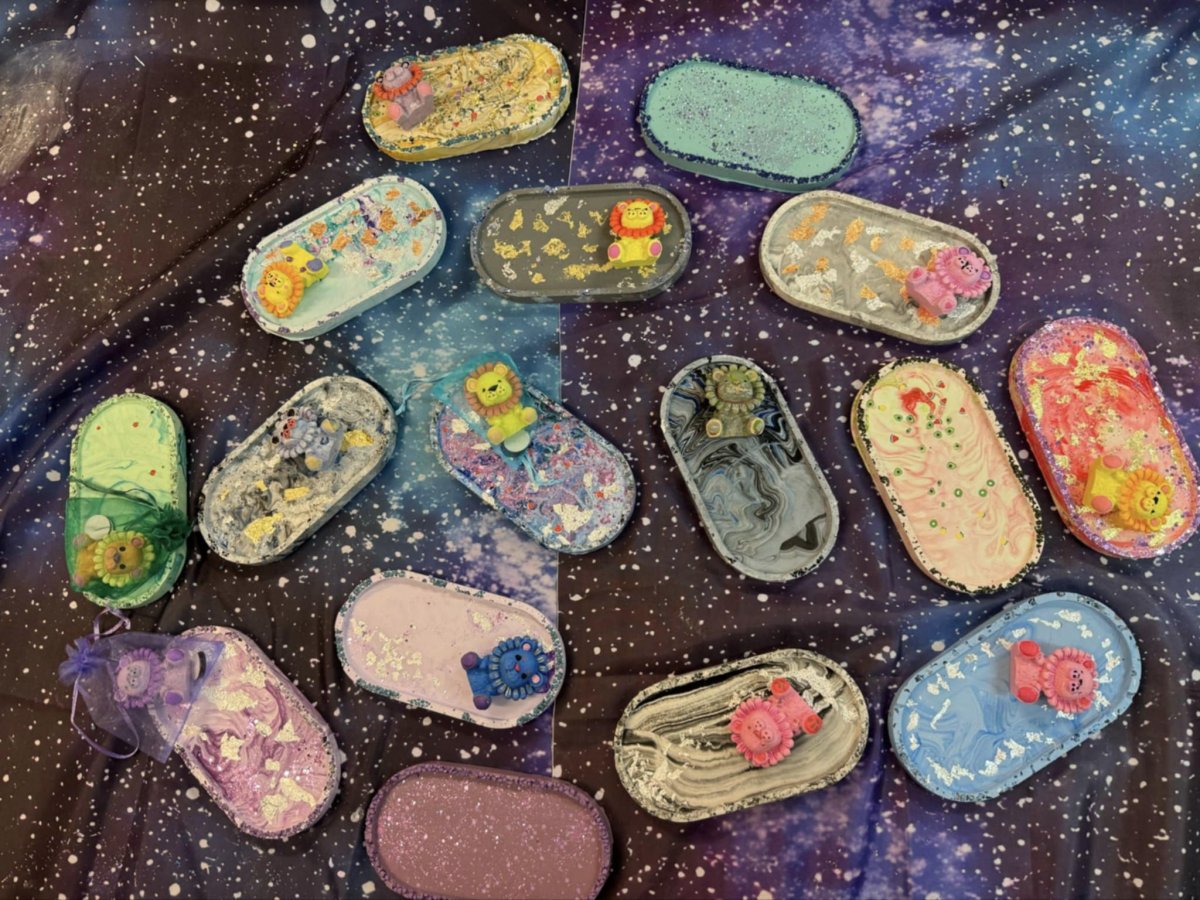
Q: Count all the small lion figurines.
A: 13